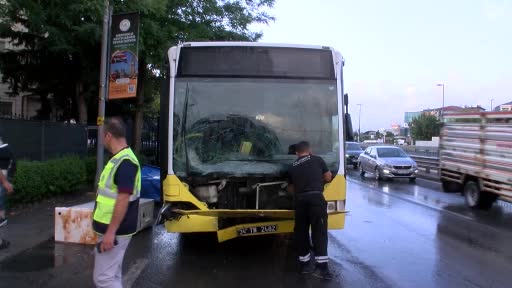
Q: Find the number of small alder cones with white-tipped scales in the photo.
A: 0